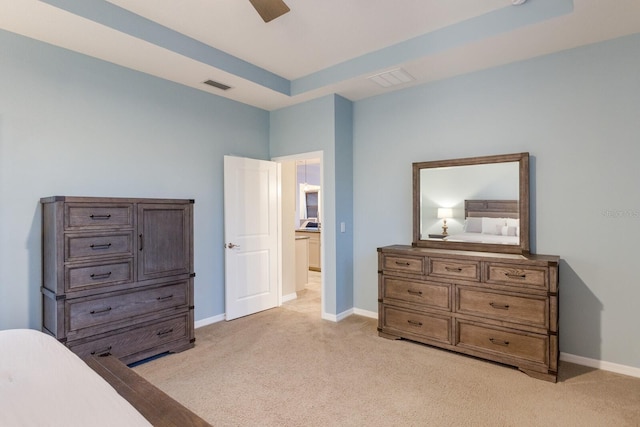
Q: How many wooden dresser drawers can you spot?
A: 12